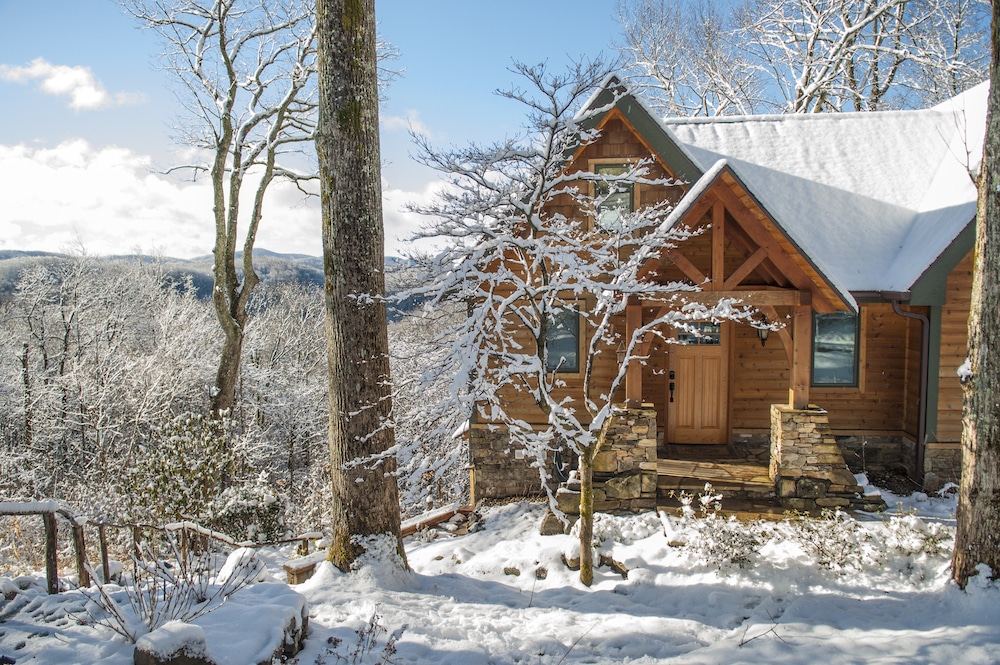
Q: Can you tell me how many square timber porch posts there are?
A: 2